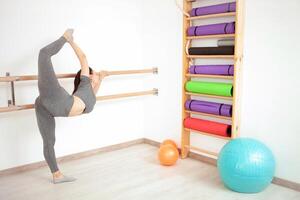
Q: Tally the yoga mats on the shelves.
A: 7